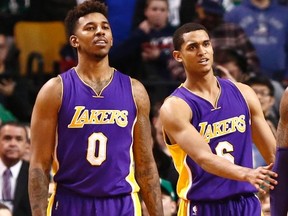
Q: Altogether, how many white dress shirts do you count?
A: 1